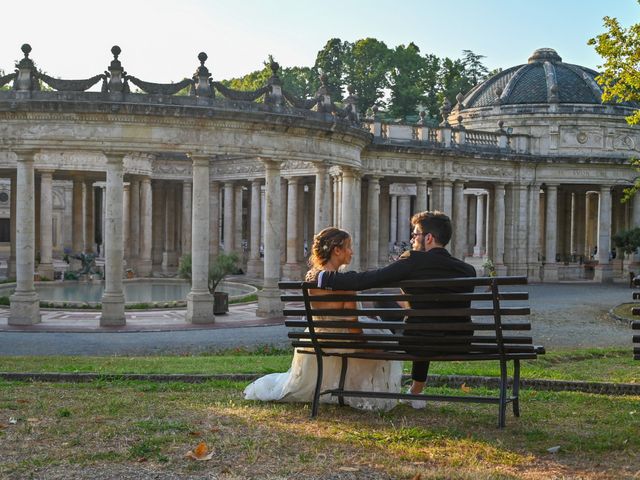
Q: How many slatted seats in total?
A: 2